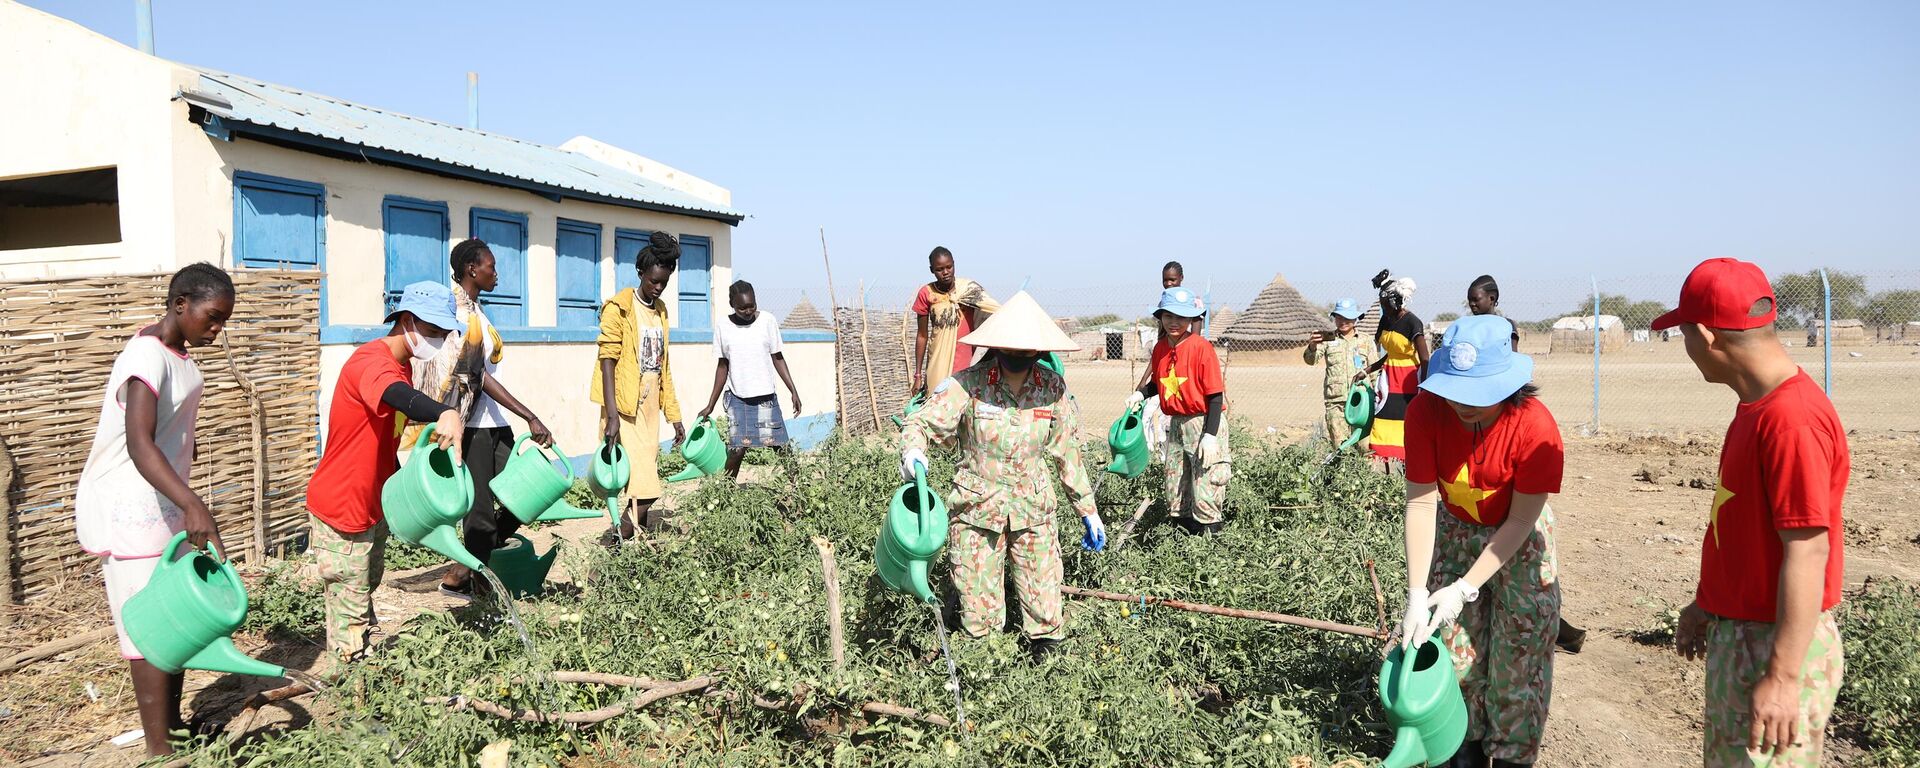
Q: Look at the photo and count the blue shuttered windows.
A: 6